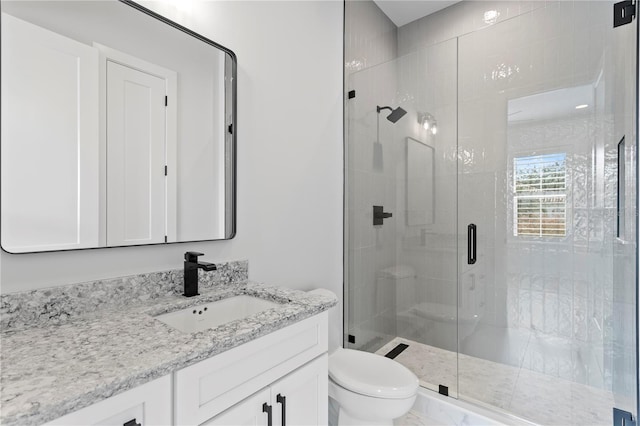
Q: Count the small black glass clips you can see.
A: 3